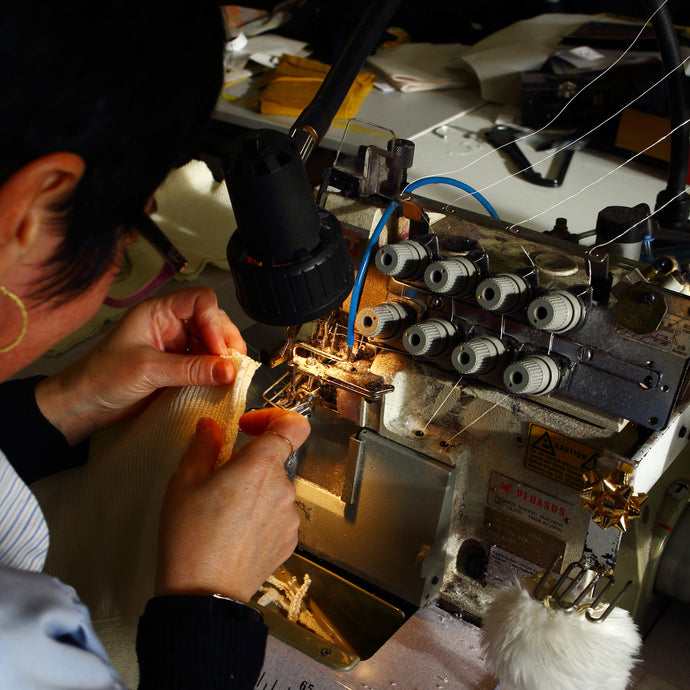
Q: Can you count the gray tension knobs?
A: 8